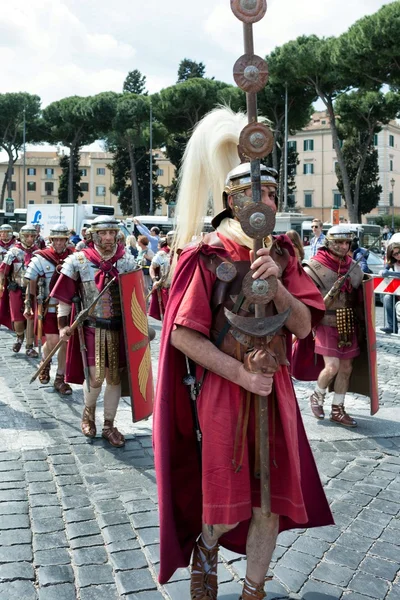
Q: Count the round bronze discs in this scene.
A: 5